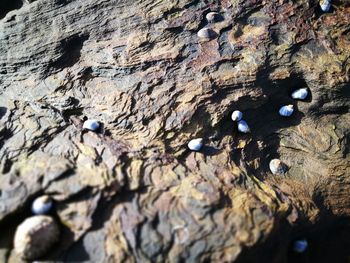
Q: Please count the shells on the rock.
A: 13